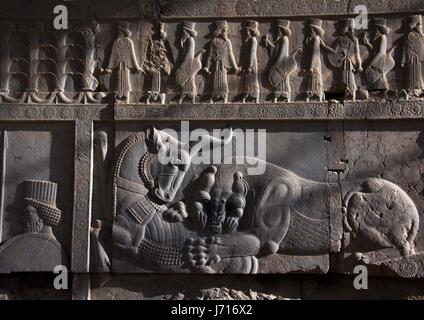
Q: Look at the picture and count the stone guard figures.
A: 11